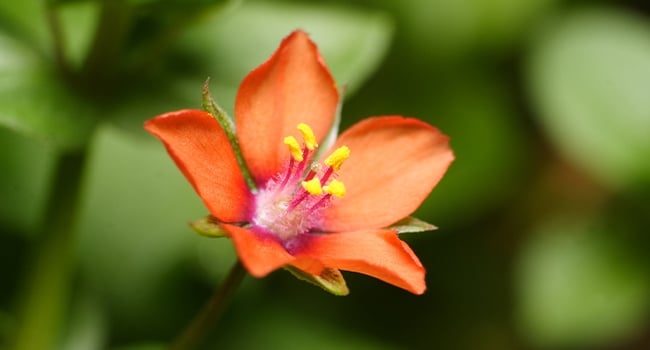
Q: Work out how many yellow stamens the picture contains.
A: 5